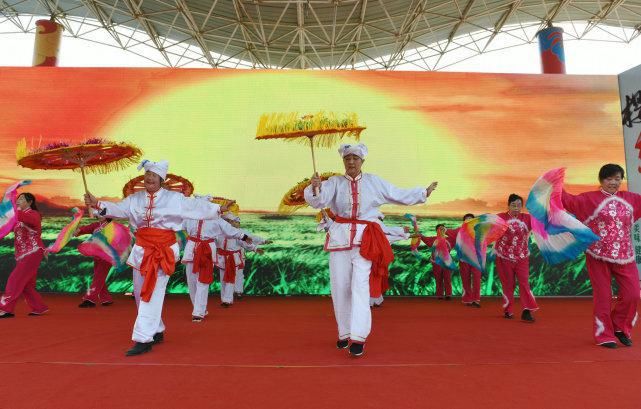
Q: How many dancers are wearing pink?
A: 6